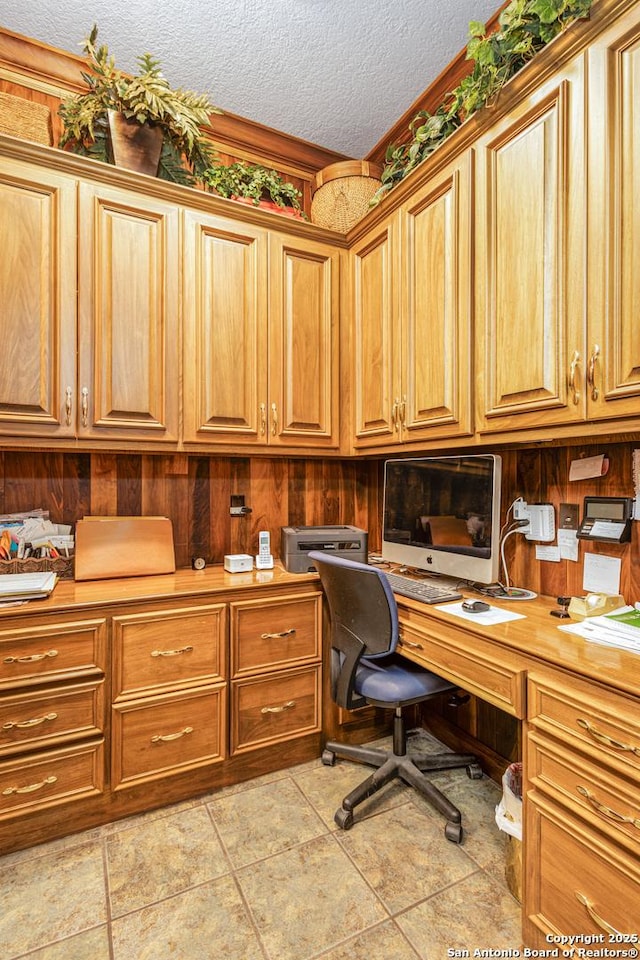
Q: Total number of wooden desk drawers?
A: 11